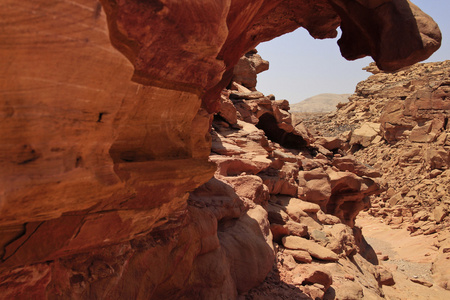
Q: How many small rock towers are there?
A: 0